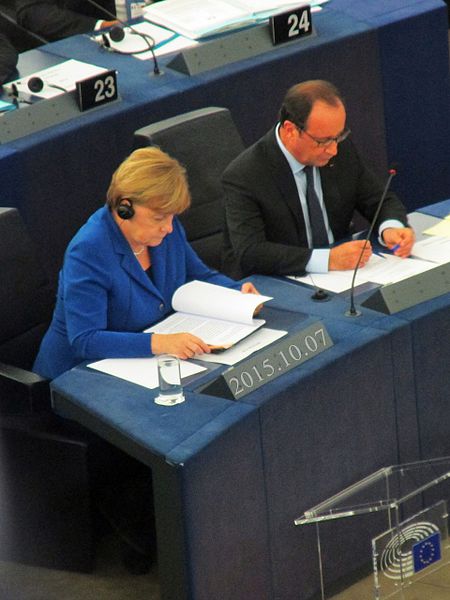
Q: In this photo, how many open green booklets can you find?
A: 0